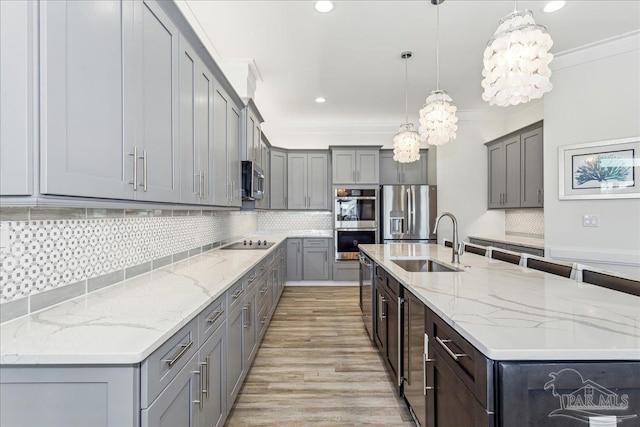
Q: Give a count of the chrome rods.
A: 3